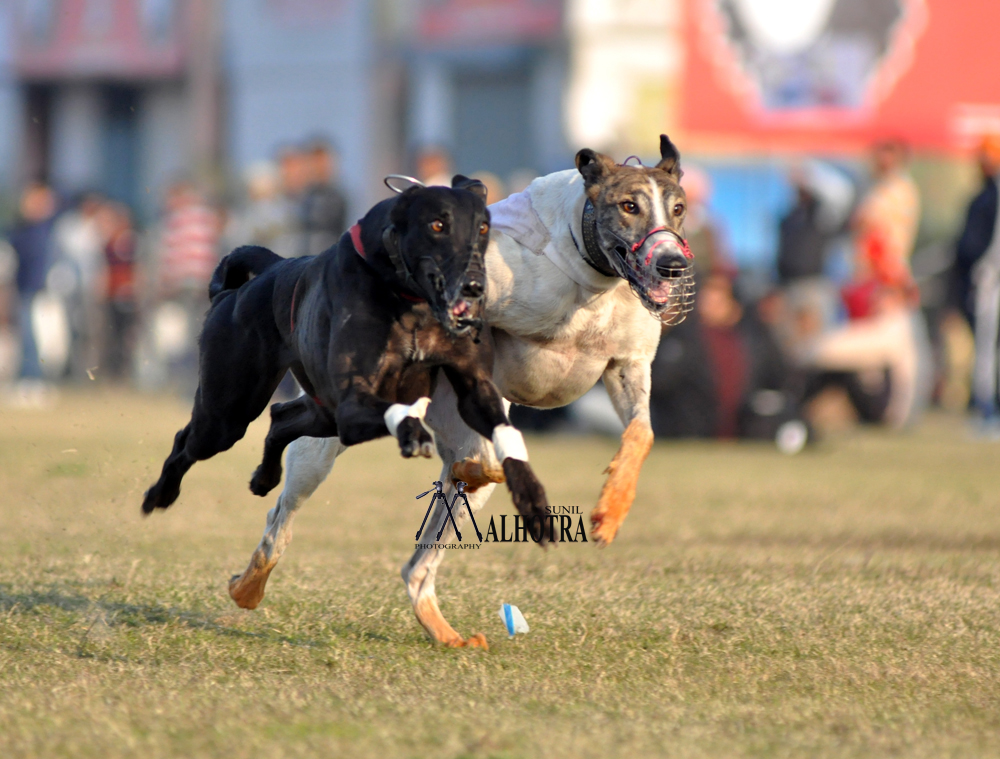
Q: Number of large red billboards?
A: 1